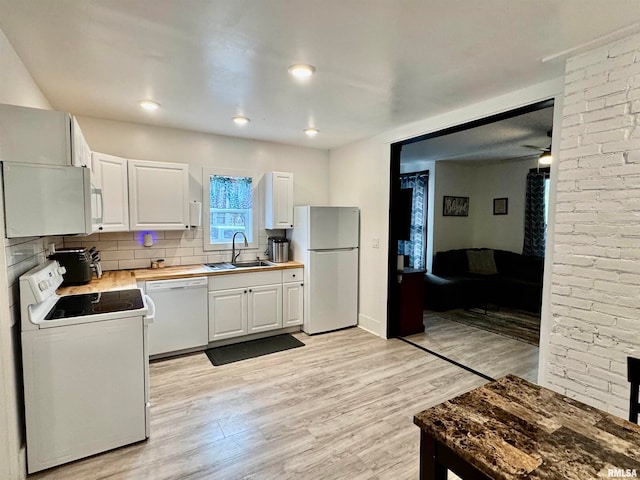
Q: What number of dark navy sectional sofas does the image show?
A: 1